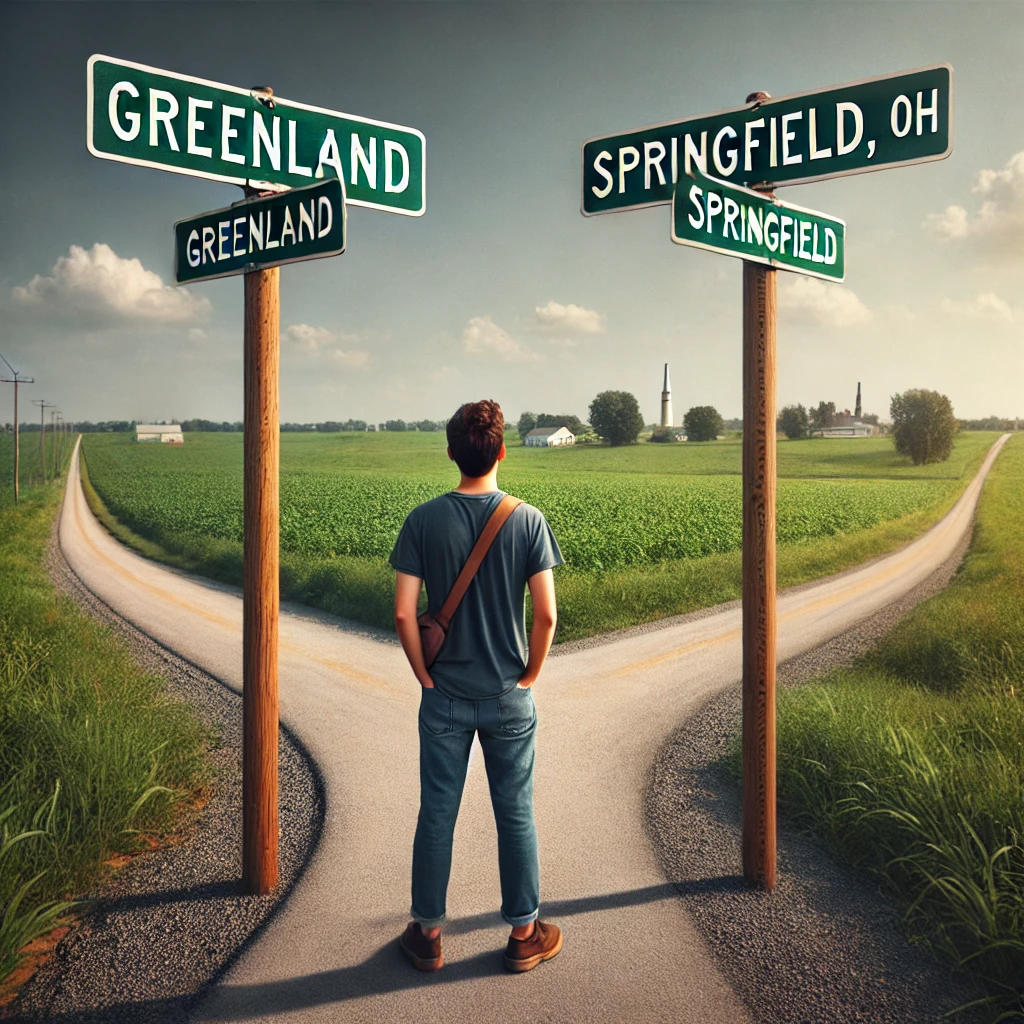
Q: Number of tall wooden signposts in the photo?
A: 2